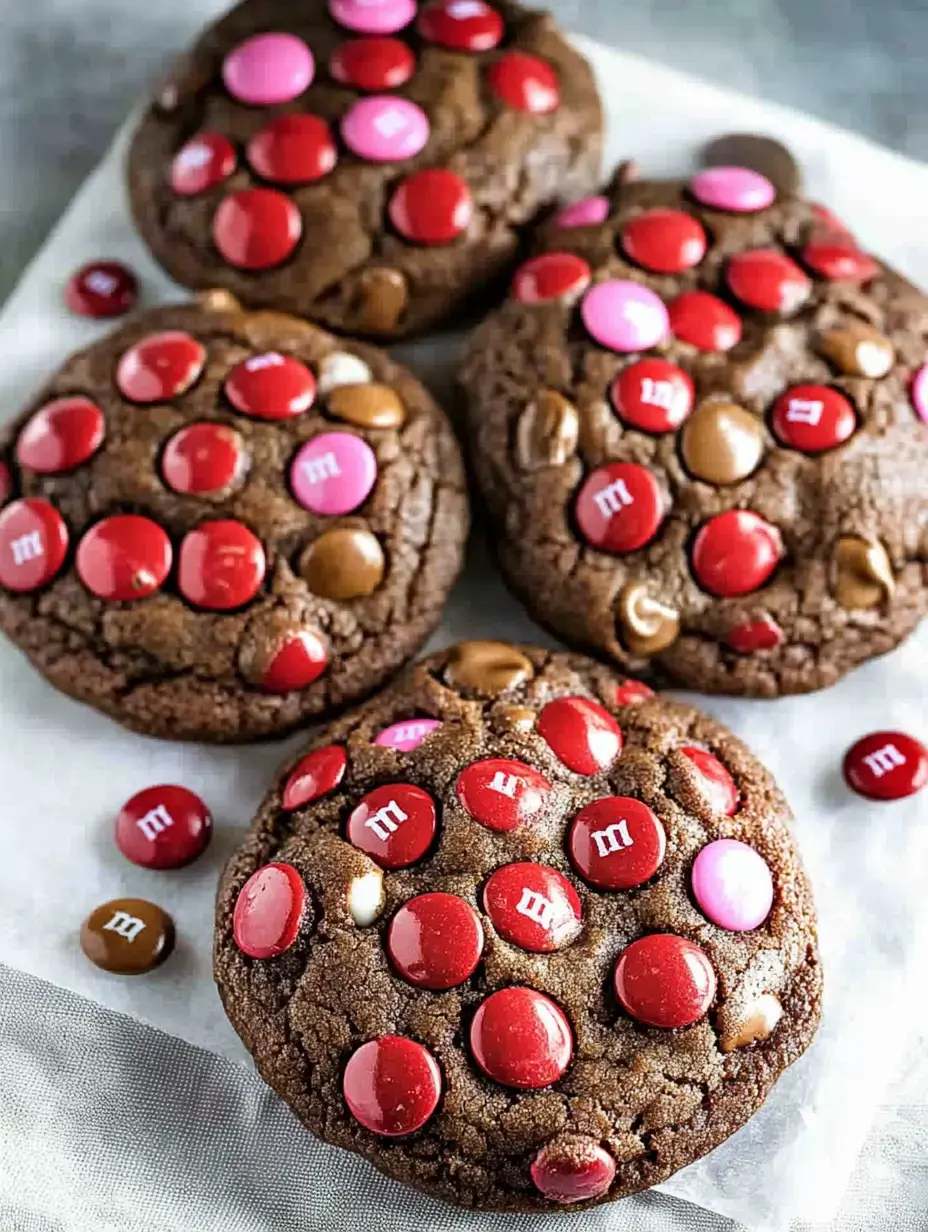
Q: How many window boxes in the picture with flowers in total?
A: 0